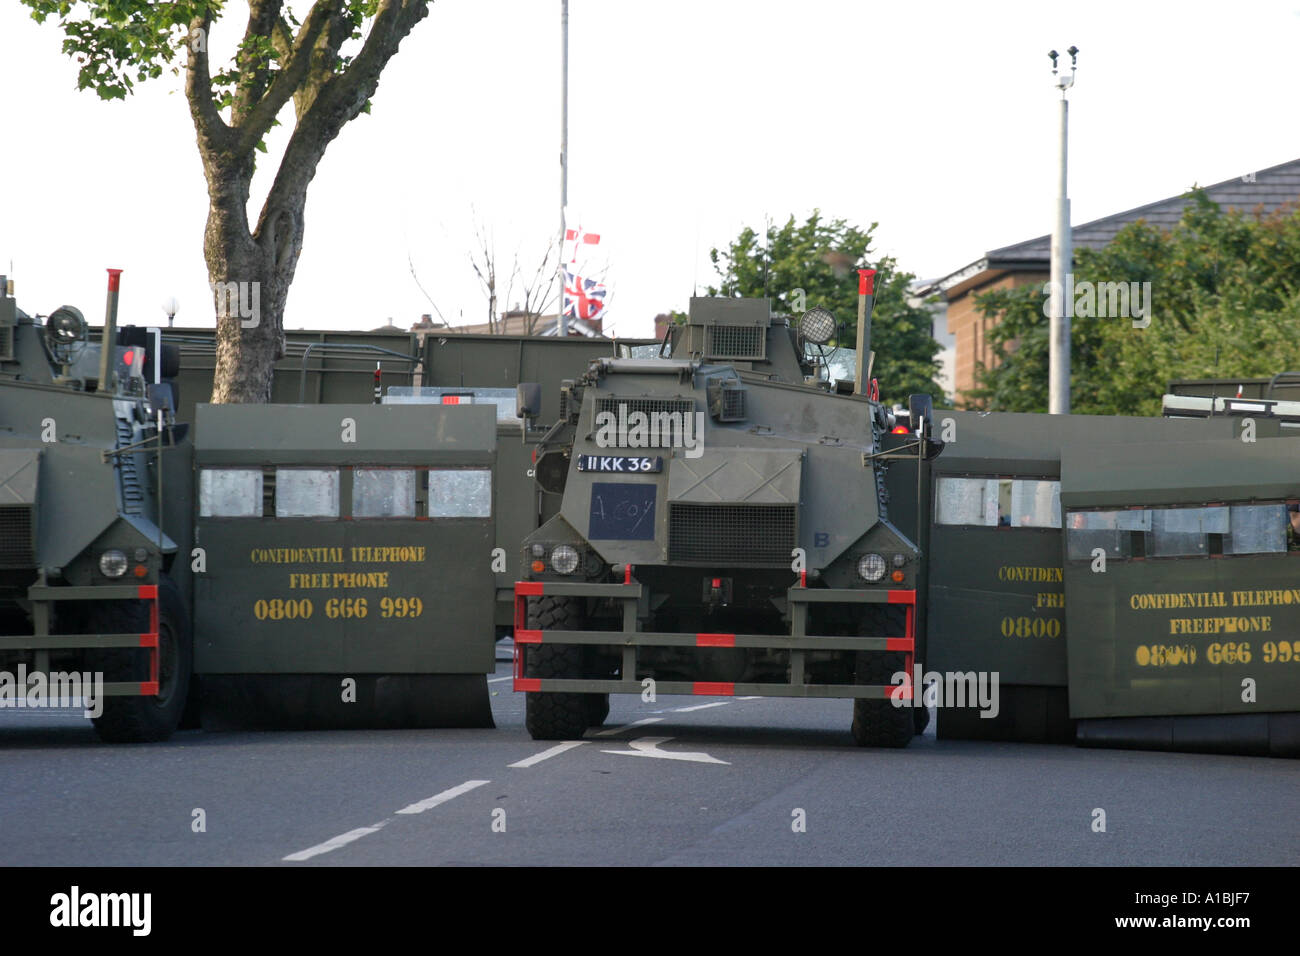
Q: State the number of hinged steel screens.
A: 3